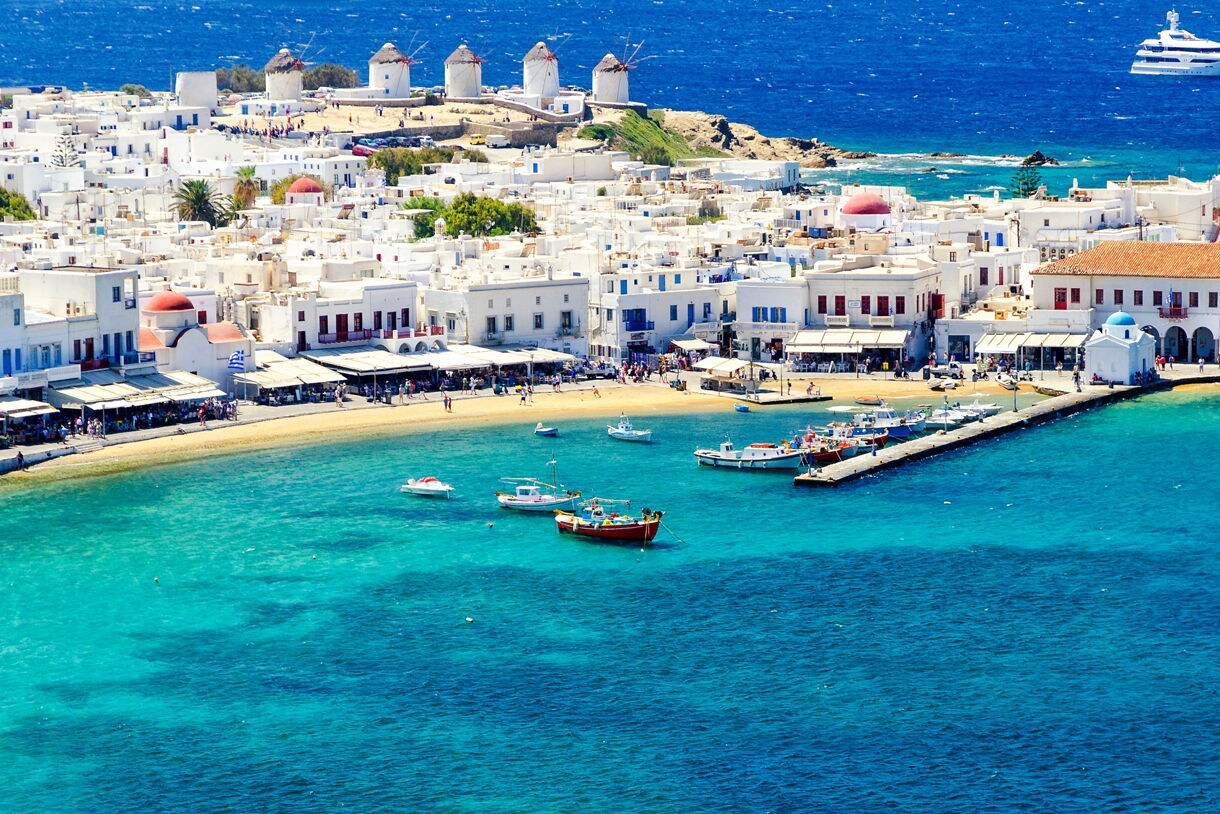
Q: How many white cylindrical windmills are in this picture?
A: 5